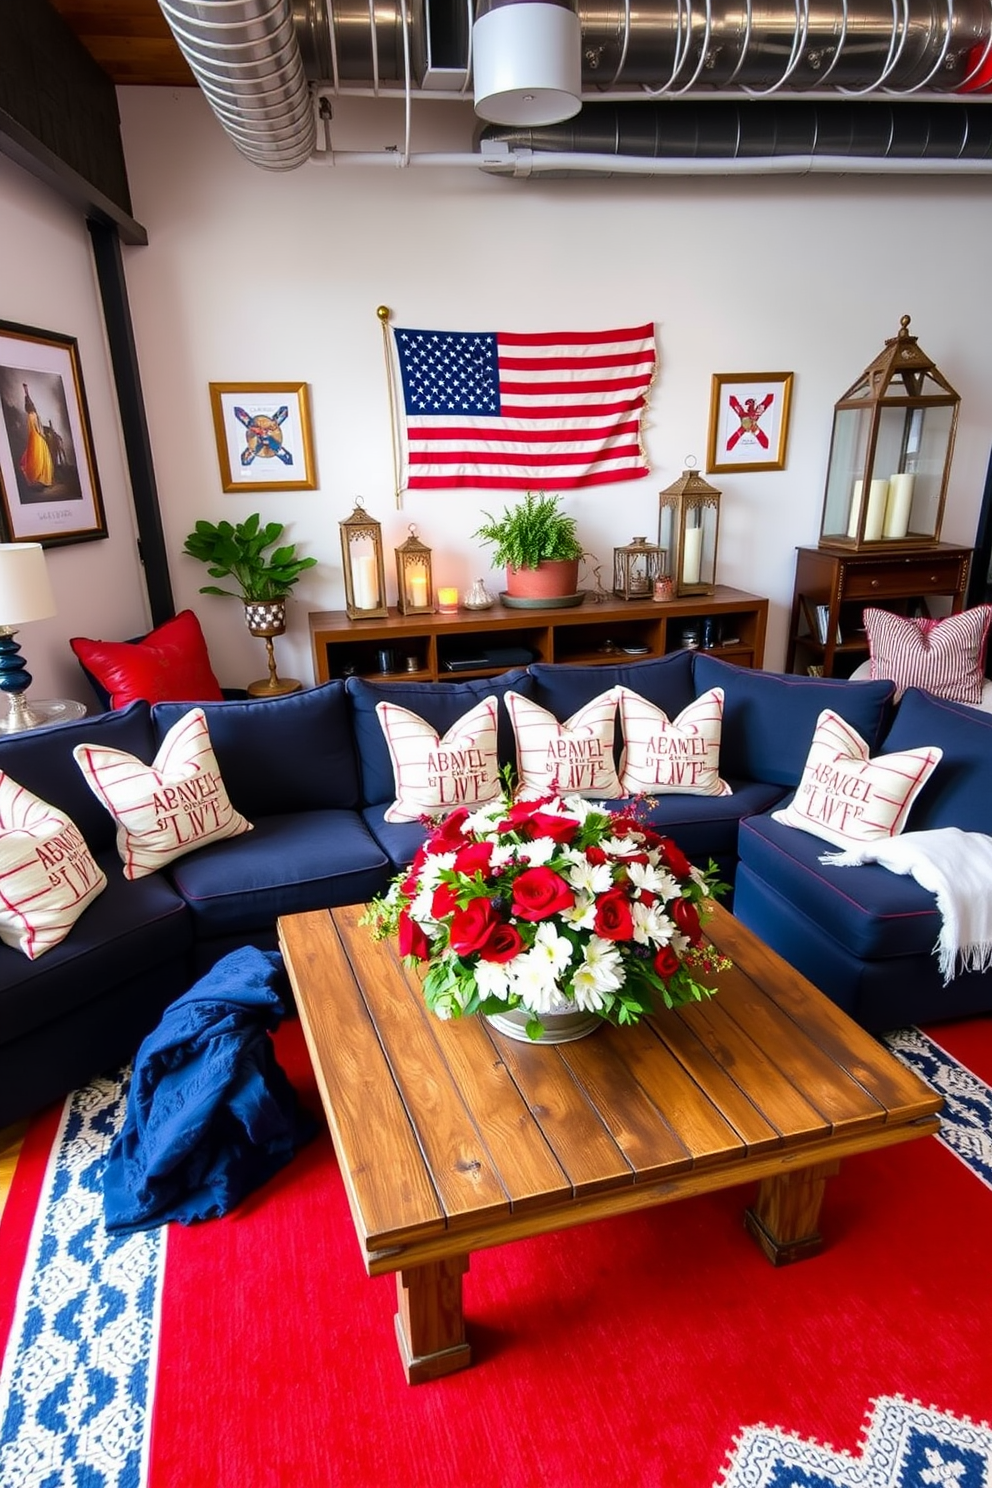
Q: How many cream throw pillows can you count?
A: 6